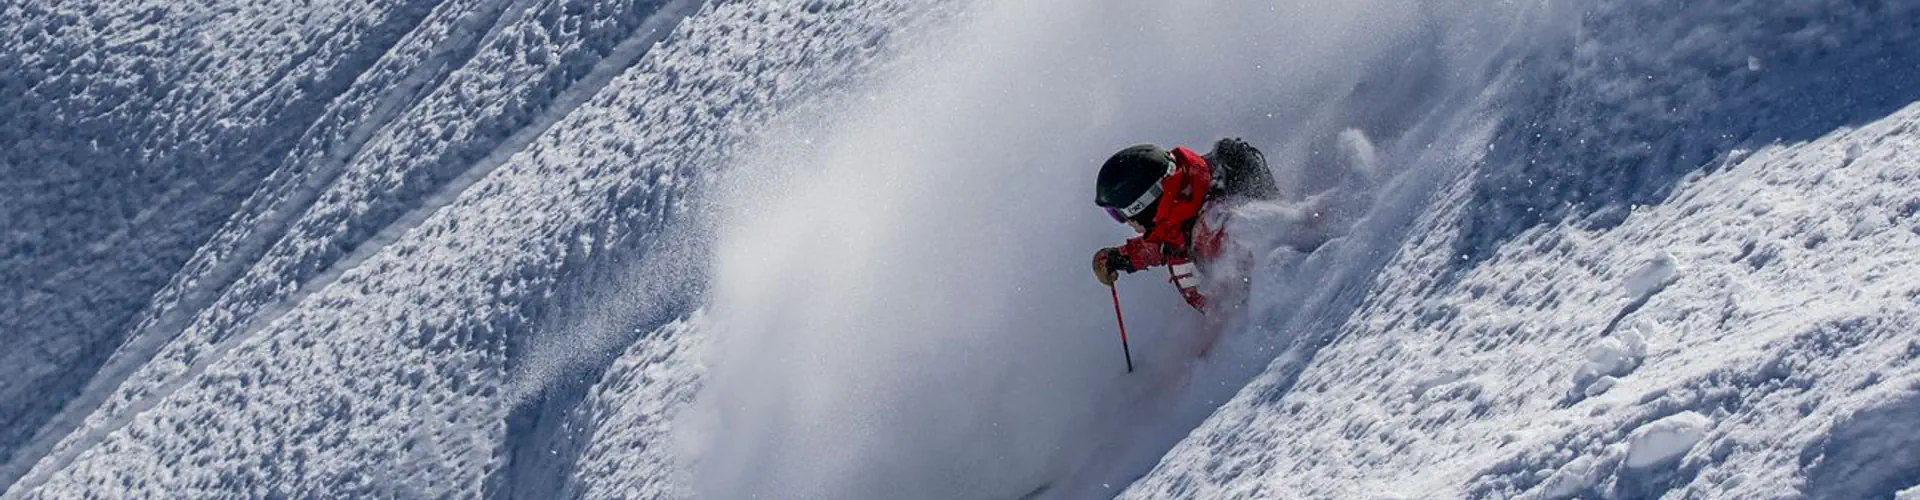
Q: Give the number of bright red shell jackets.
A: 1